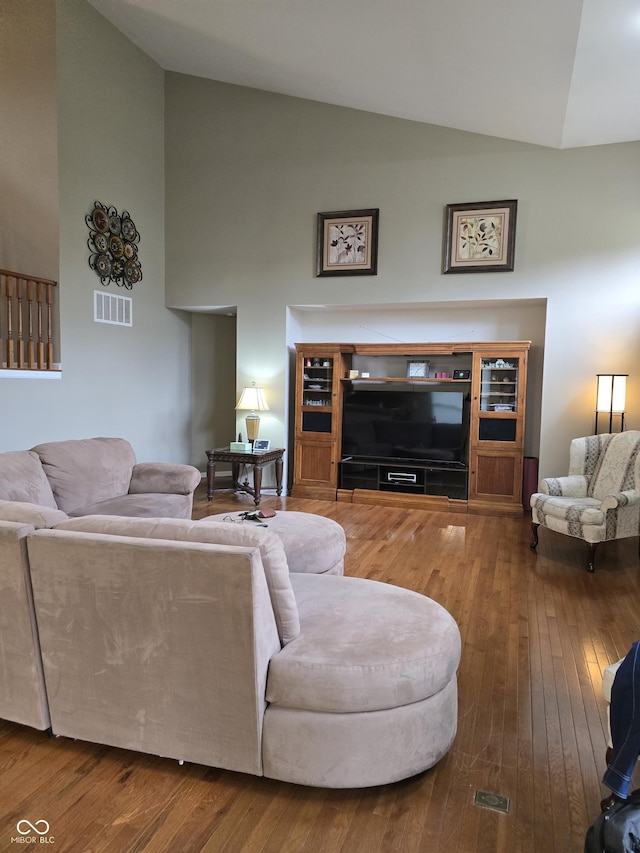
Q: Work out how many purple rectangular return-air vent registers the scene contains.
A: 0